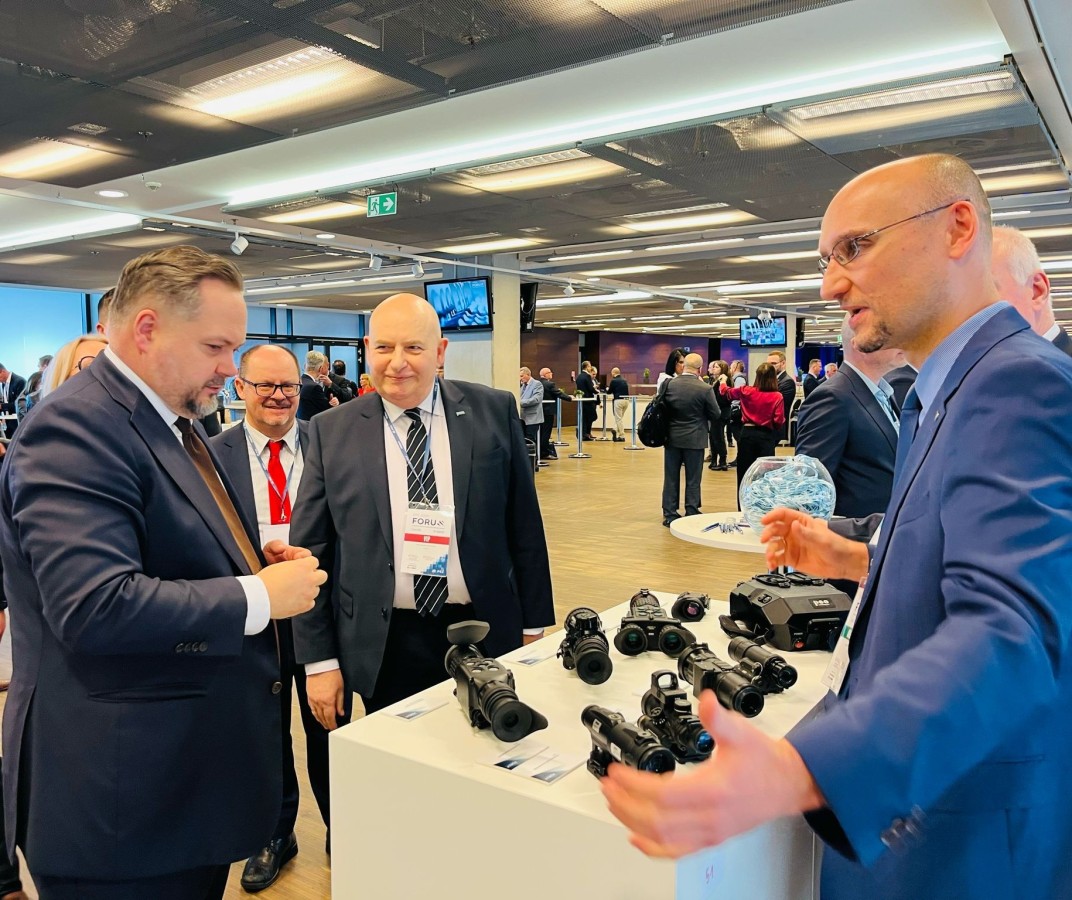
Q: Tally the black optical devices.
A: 9